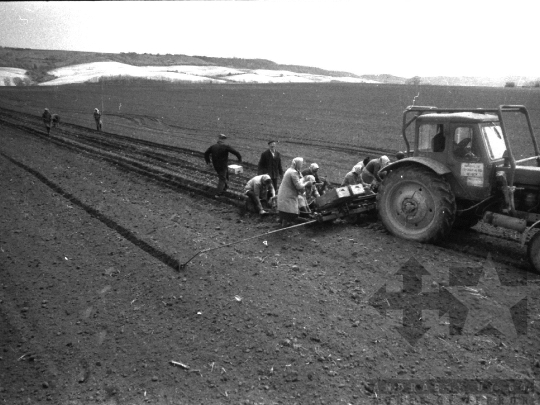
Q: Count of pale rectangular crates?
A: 3